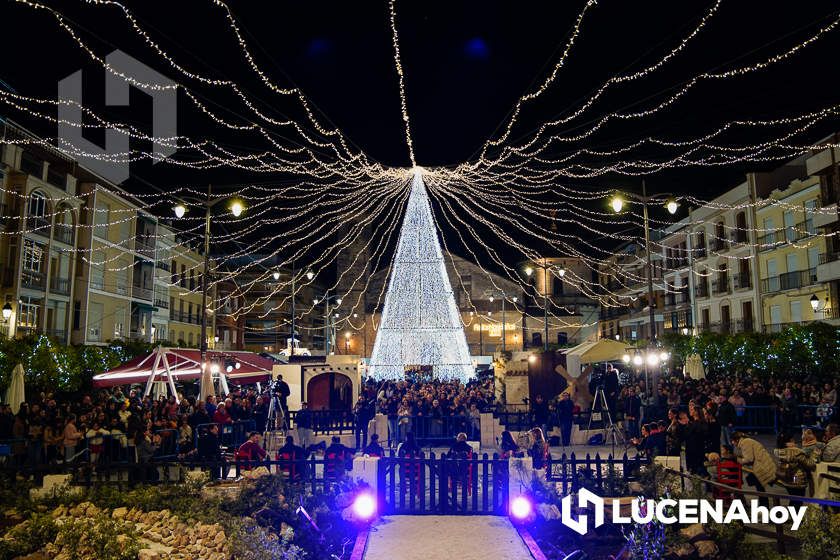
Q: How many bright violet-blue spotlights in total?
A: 2